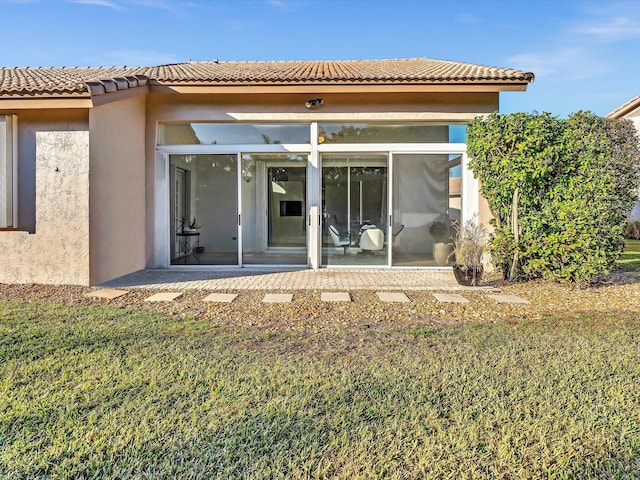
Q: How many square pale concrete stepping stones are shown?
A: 8